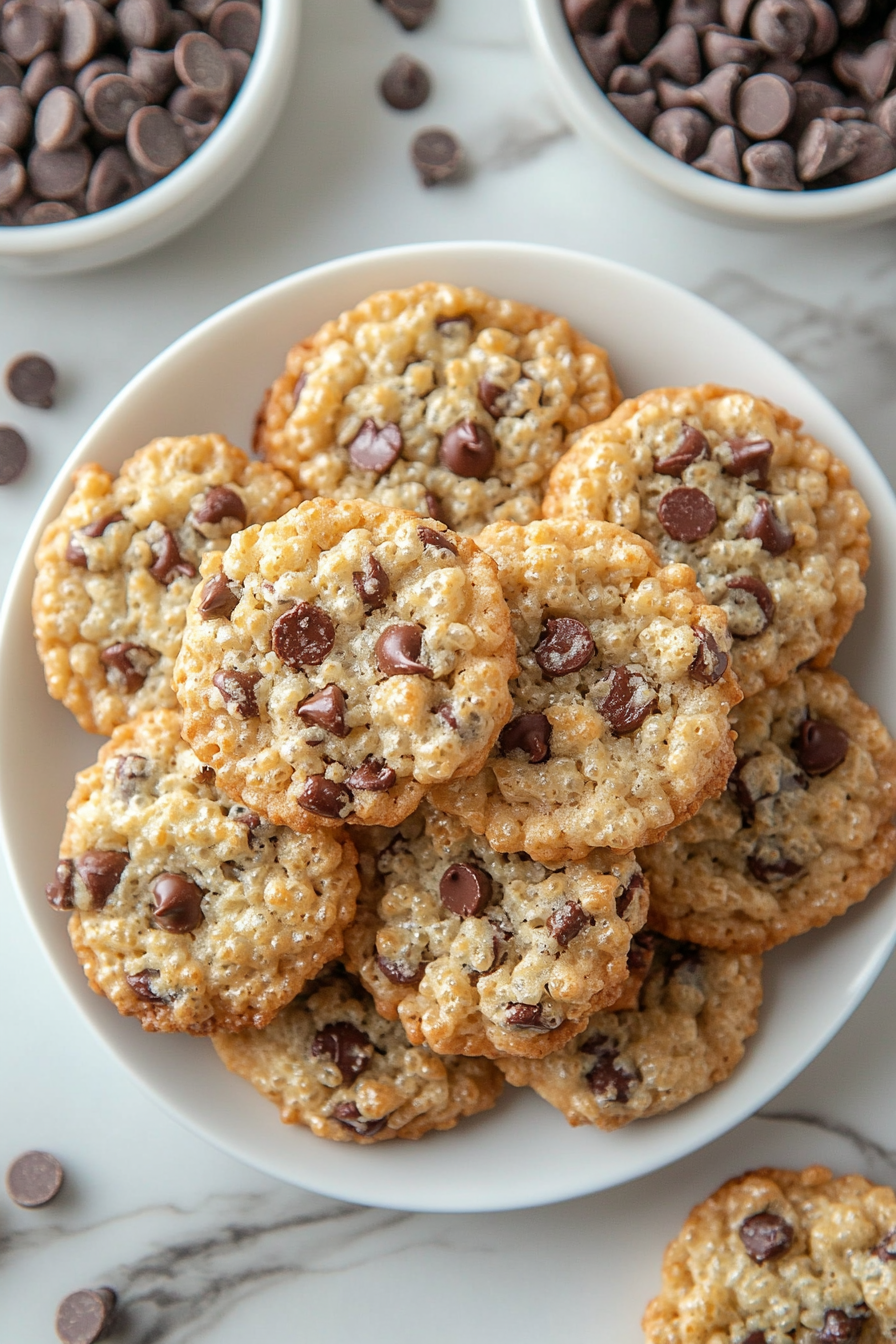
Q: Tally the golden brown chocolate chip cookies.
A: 11